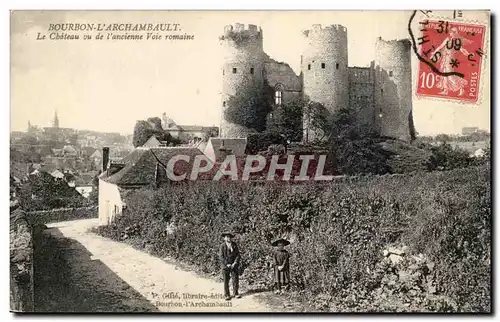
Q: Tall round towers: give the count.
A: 3